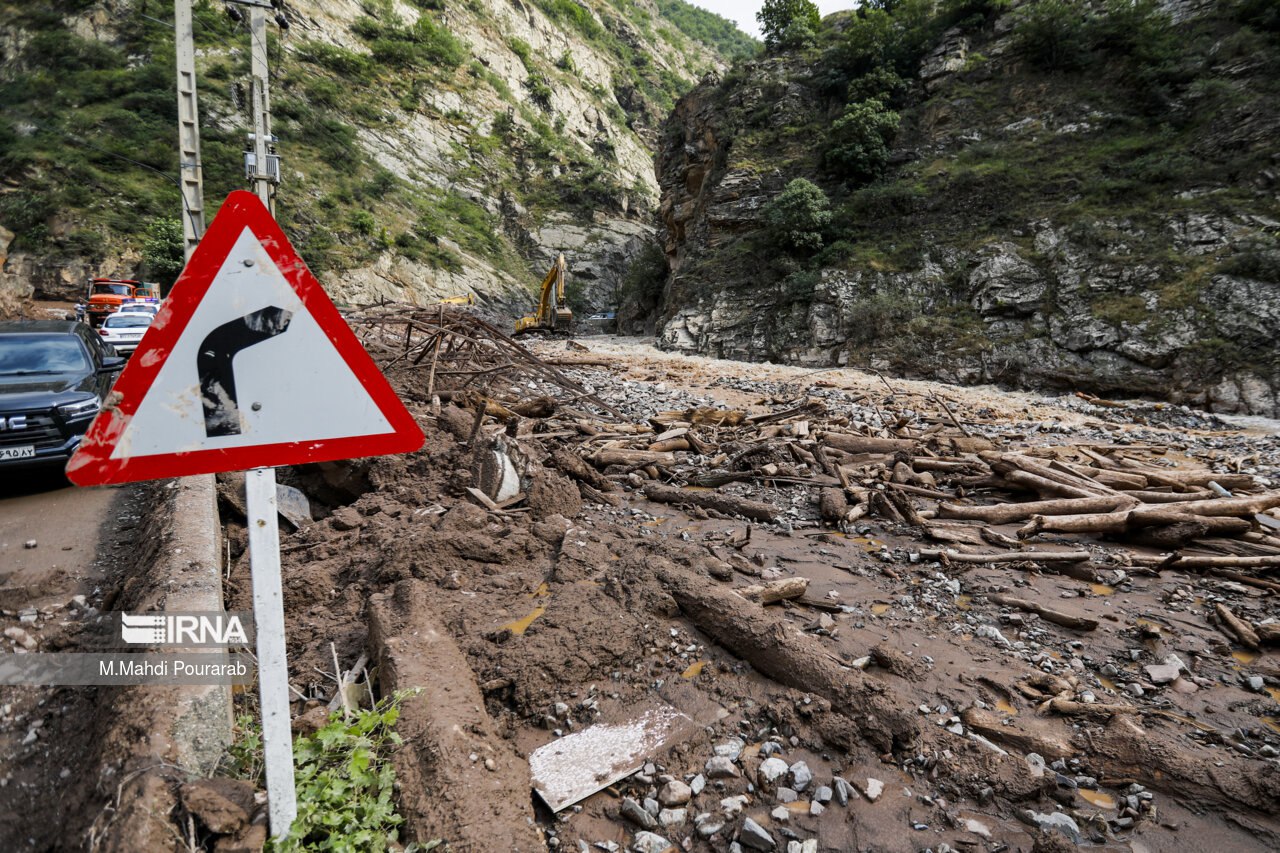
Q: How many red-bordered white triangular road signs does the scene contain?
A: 1